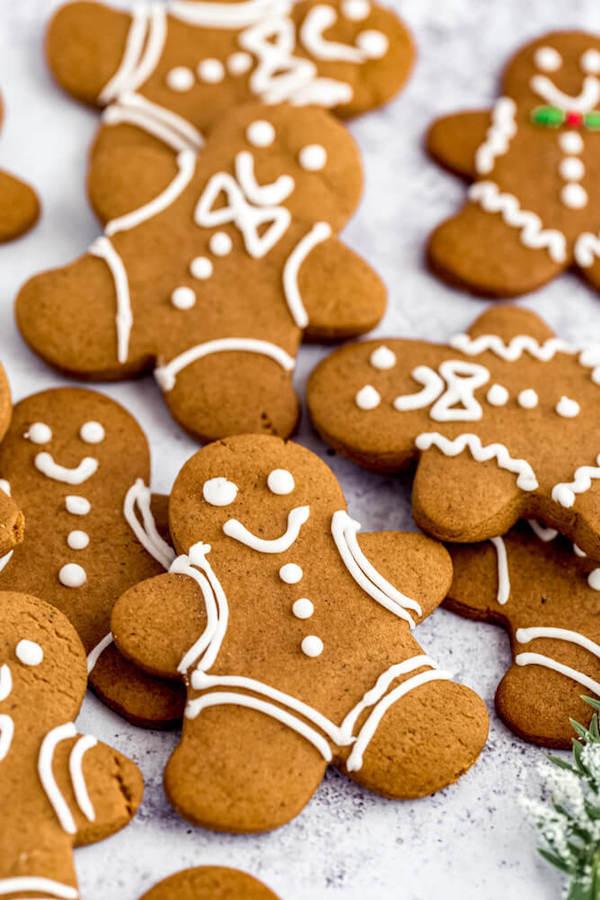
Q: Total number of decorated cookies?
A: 8